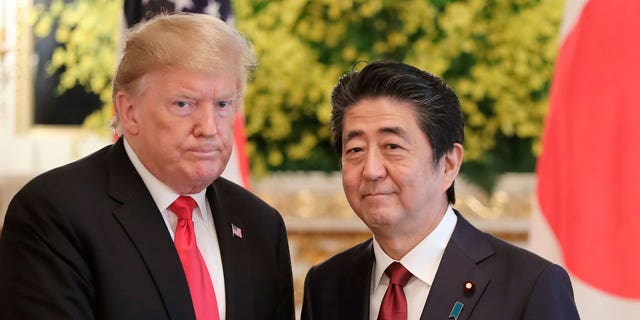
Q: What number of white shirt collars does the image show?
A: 2